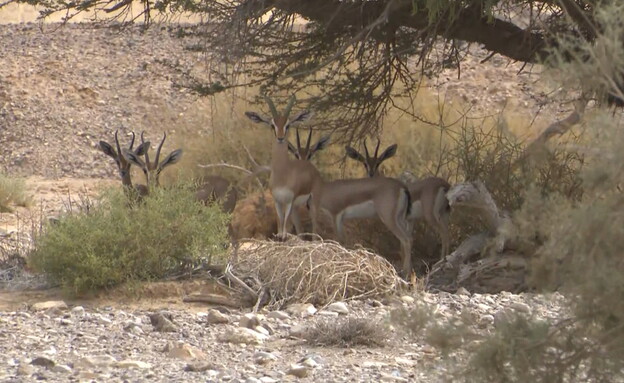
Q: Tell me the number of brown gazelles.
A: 5